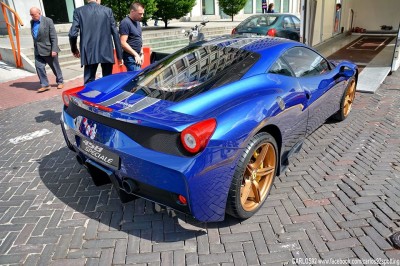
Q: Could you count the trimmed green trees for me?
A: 3